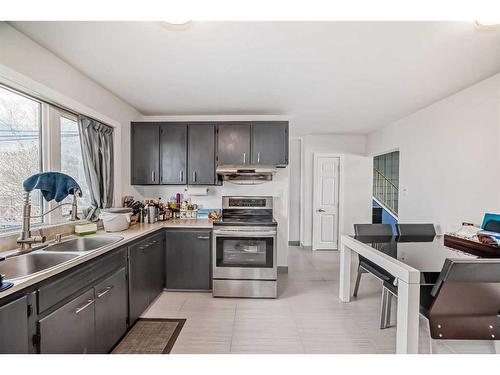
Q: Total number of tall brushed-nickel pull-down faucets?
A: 1